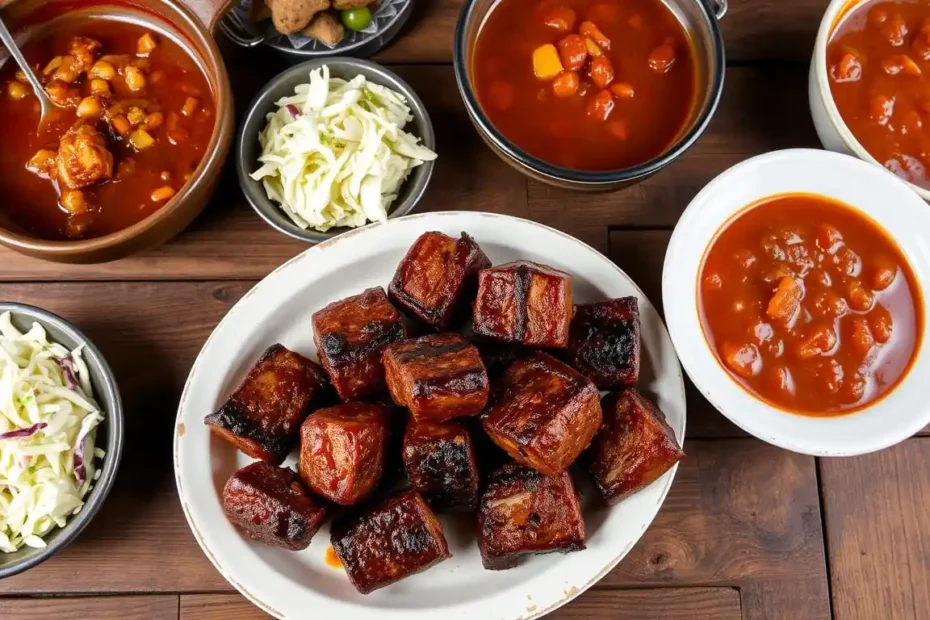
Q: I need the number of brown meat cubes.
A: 13